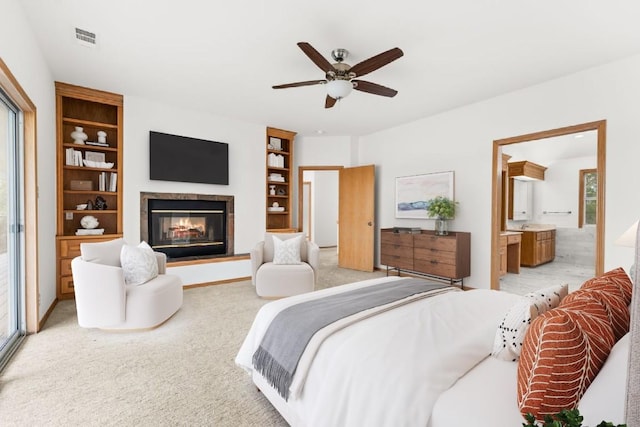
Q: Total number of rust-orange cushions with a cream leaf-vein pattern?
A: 3